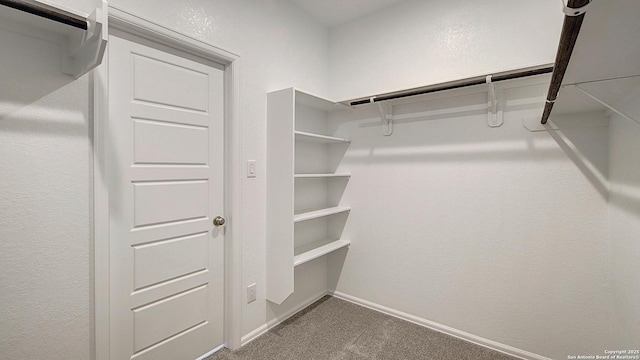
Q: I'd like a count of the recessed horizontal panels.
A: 5